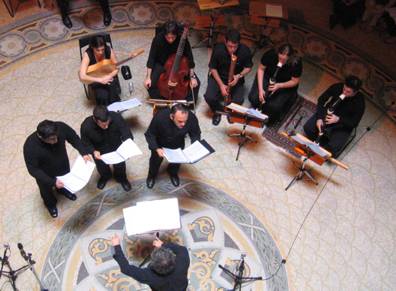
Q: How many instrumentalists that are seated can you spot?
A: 5